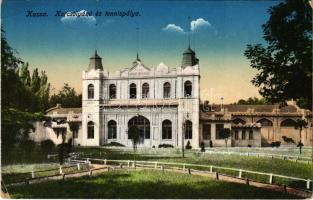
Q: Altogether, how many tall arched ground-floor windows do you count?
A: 4